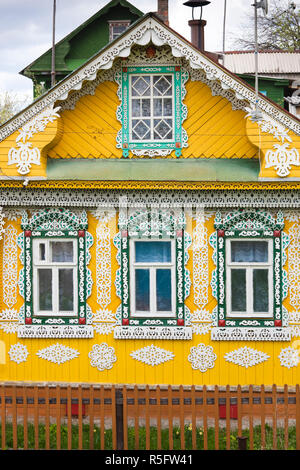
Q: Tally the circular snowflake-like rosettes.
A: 4